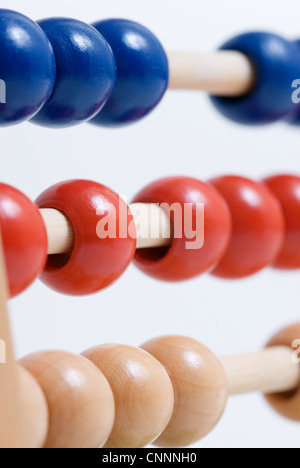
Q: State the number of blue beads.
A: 5